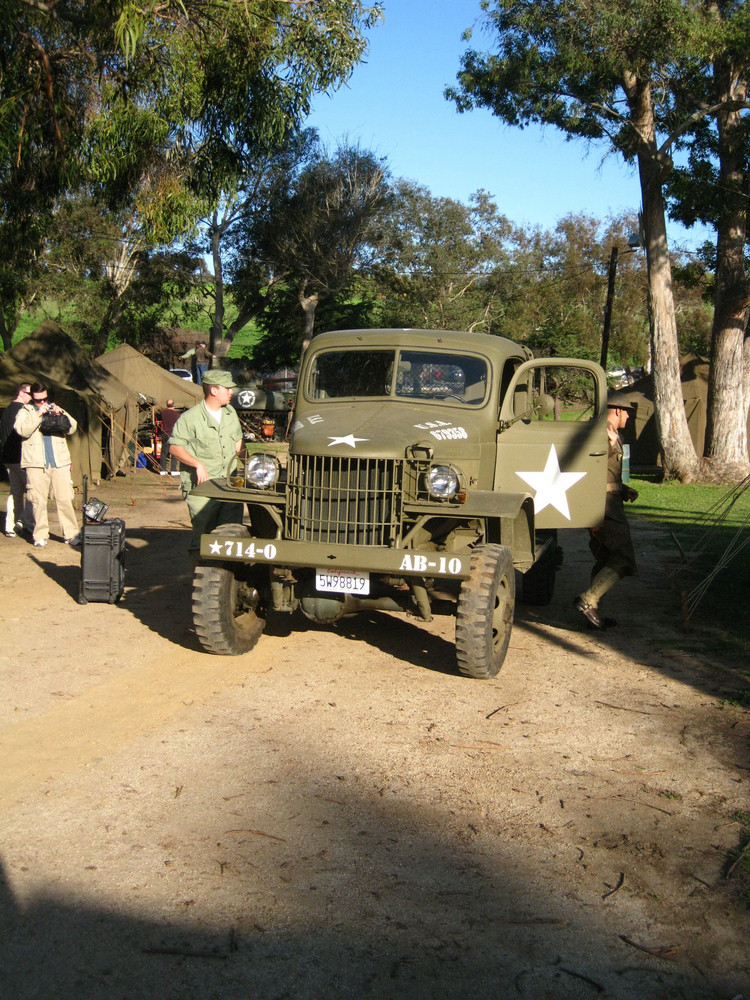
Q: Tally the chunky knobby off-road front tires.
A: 2